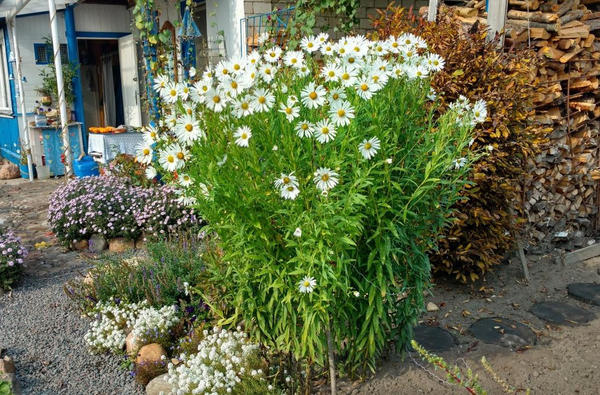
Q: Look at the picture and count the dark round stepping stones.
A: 4